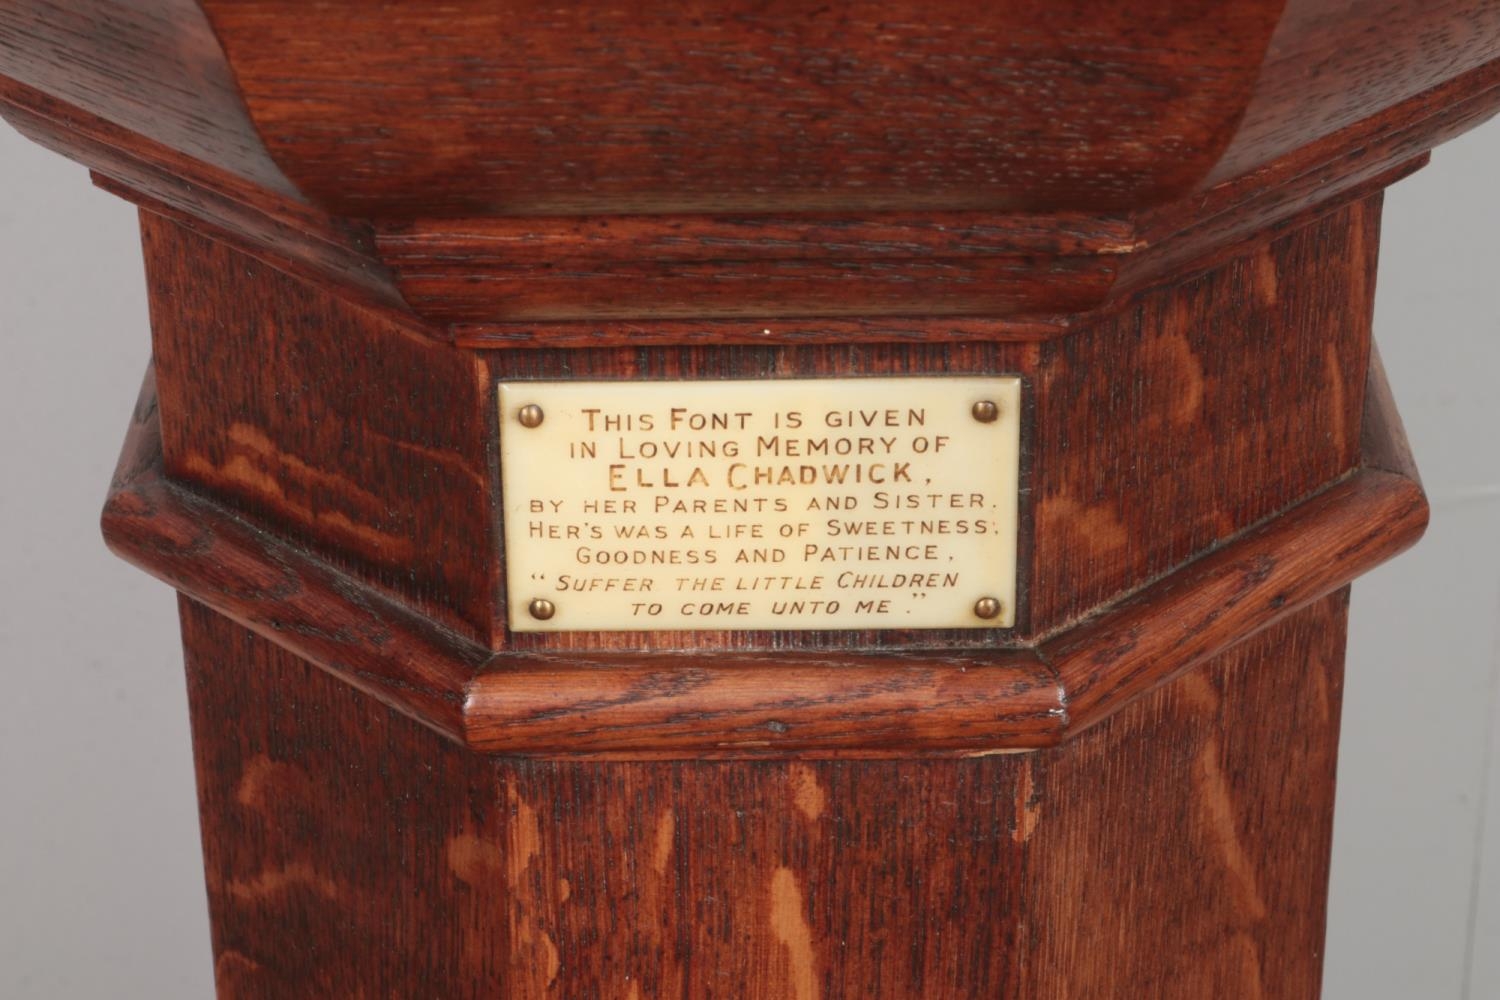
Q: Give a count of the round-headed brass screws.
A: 4